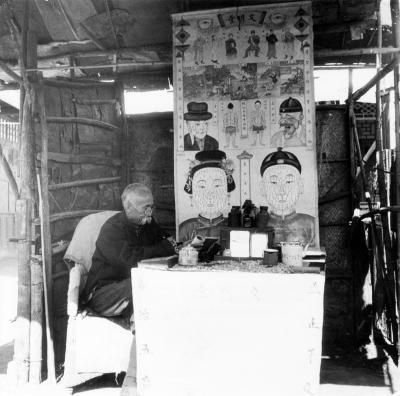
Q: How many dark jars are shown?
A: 2